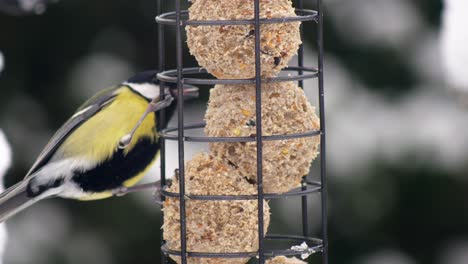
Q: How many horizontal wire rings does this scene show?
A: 5